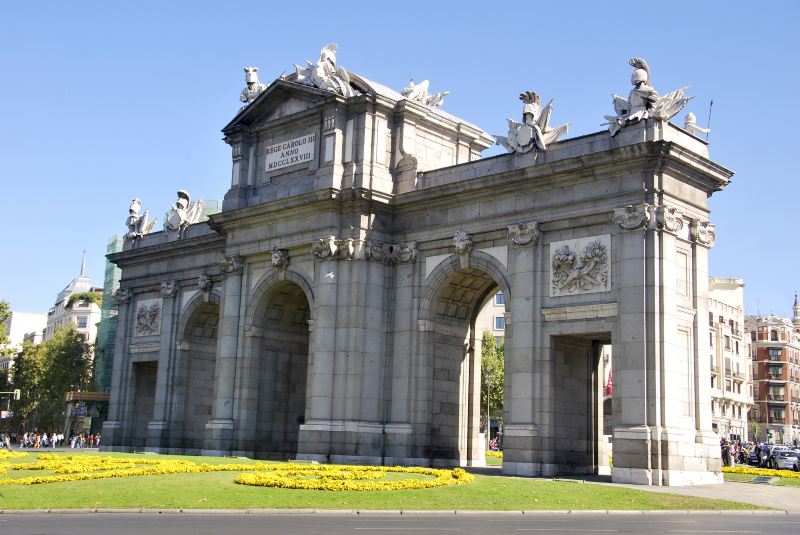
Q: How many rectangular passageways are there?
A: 2